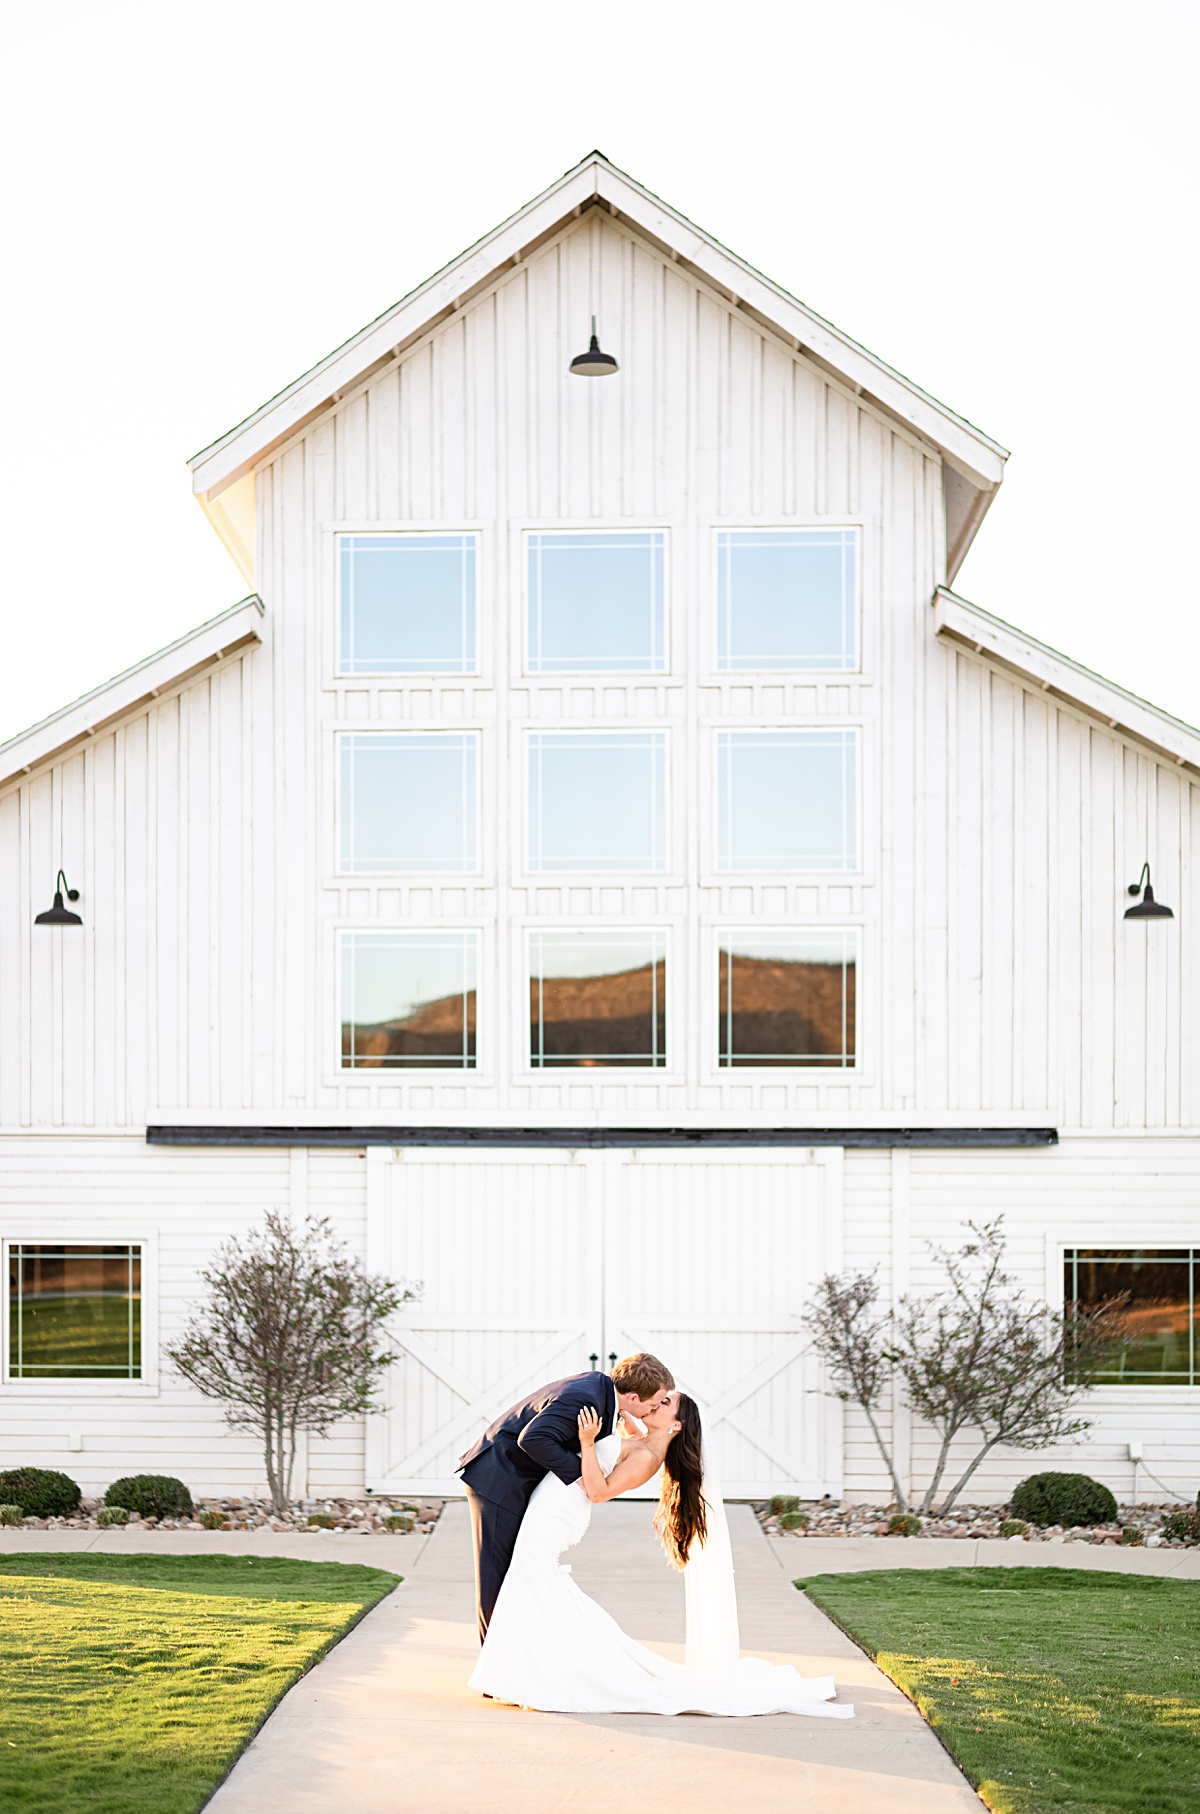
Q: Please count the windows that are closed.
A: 11